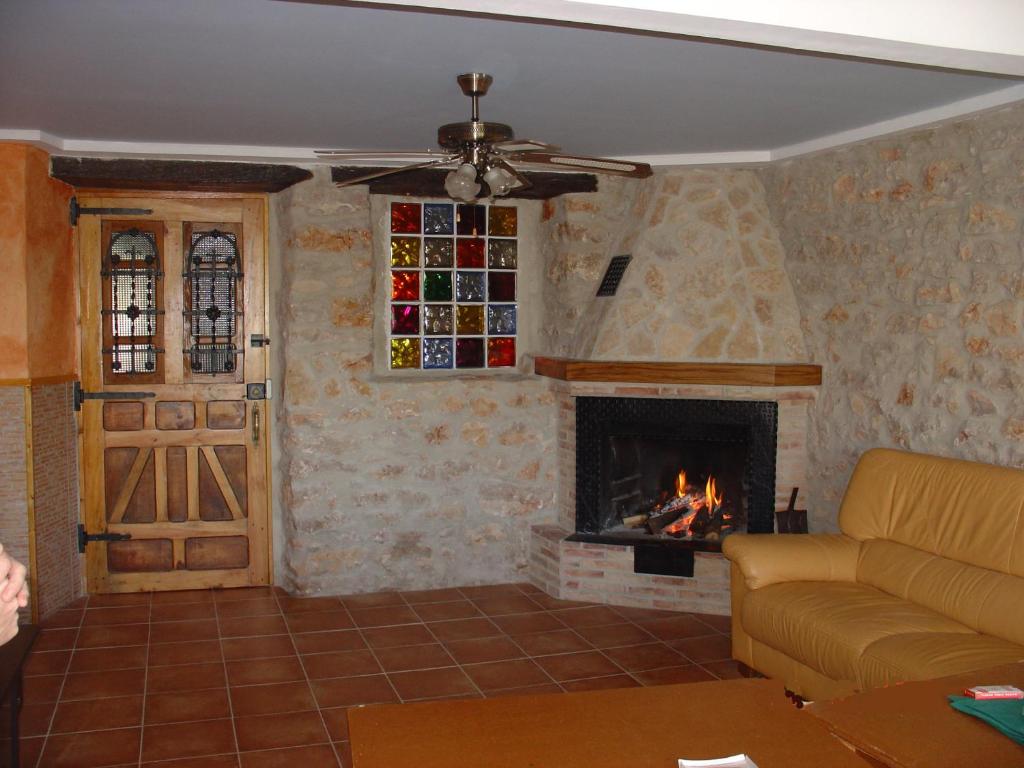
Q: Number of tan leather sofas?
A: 1